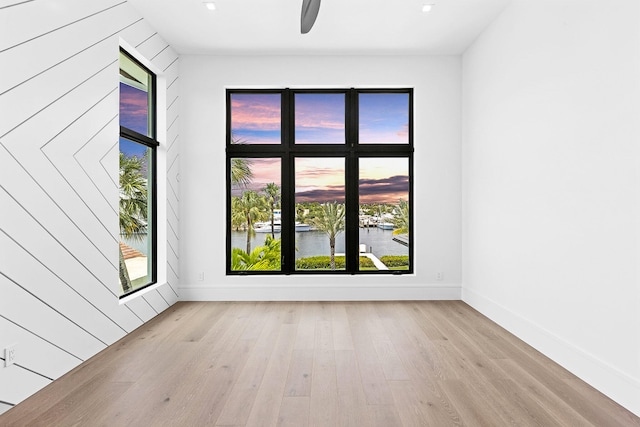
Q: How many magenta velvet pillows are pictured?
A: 0